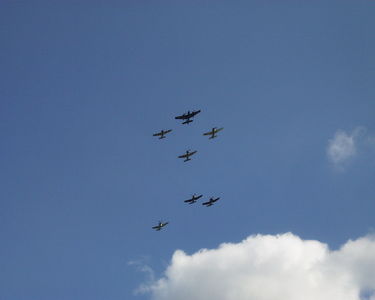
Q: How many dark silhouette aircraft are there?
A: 7